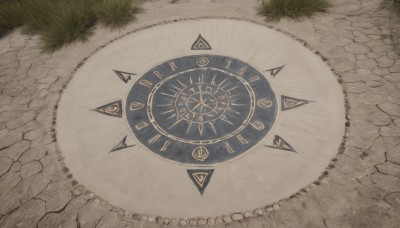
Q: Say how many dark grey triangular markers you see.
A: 8